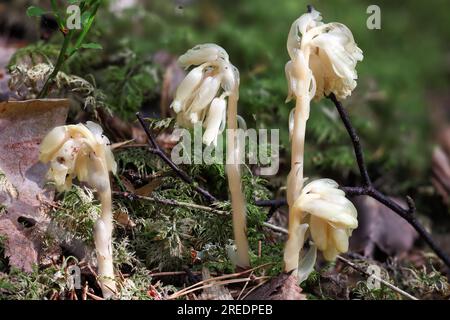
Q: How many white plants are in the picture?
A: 4